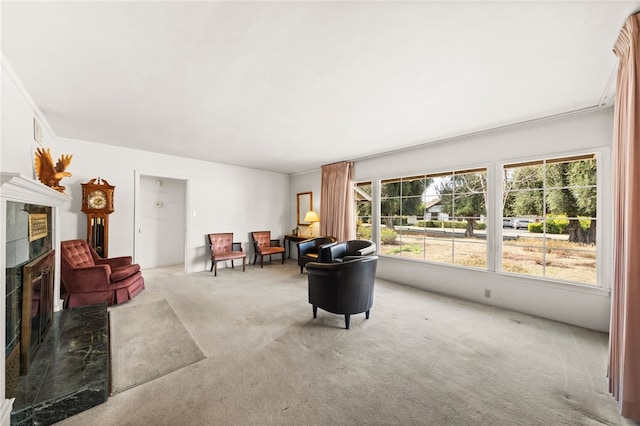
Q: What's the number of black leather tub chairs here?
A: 3